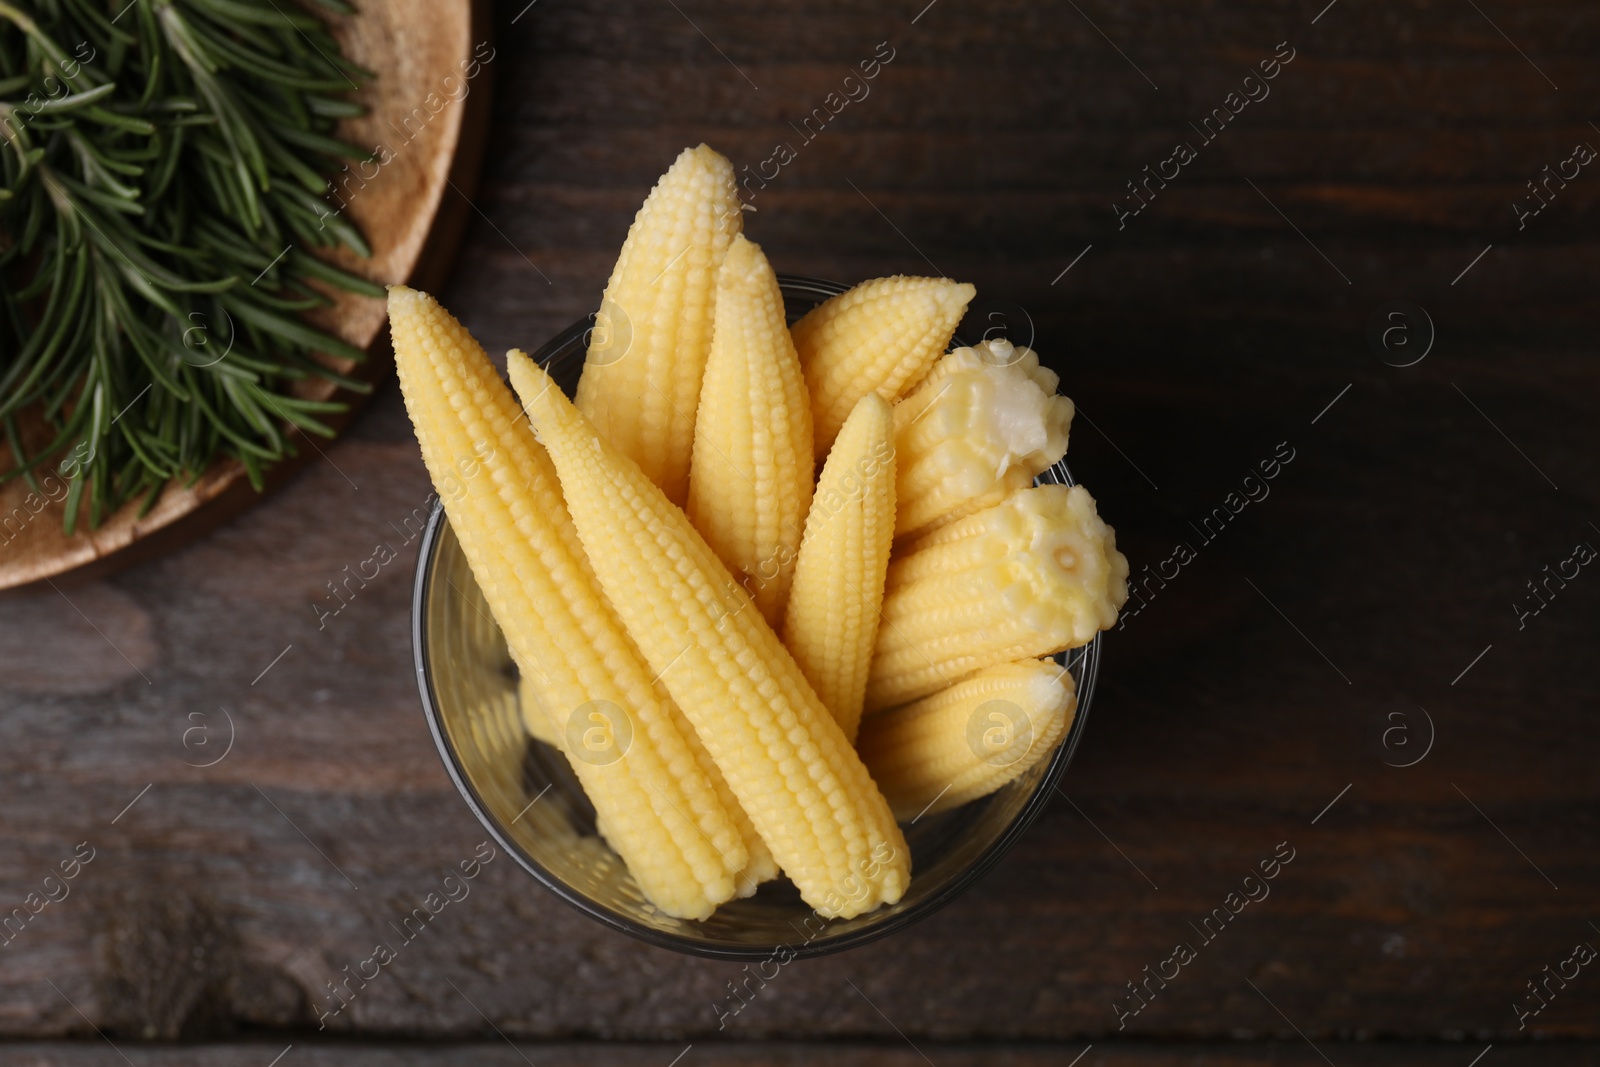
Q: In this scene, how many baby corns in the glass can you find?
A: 9